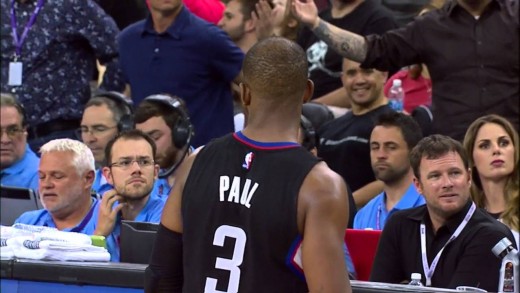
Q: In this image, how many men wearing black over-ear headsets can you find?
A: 2